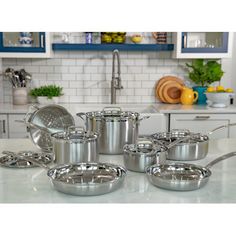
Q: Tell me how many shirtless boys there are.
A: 0